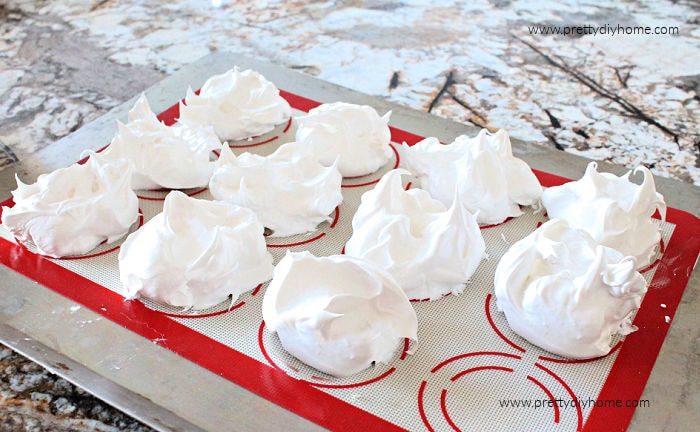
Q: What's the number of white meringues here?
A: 11